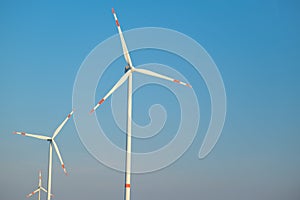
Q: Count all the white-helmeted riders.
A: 0